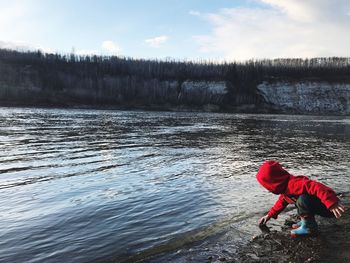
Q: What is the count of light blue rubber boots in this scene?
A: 2